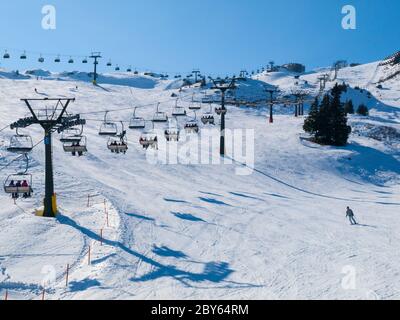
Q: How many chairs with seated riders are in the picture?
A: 8